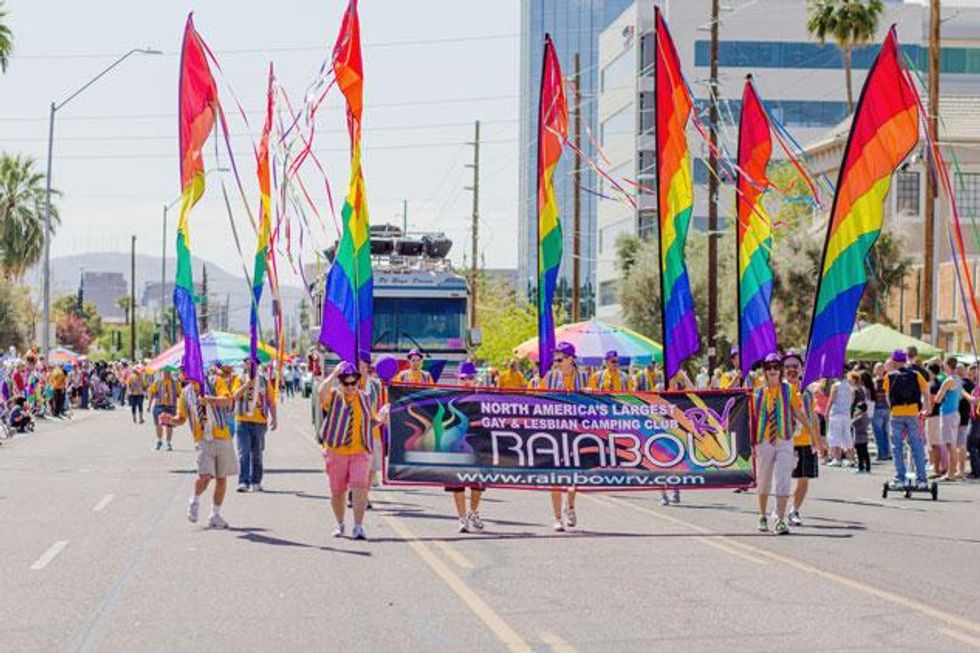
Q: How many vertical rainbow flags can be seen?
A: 7